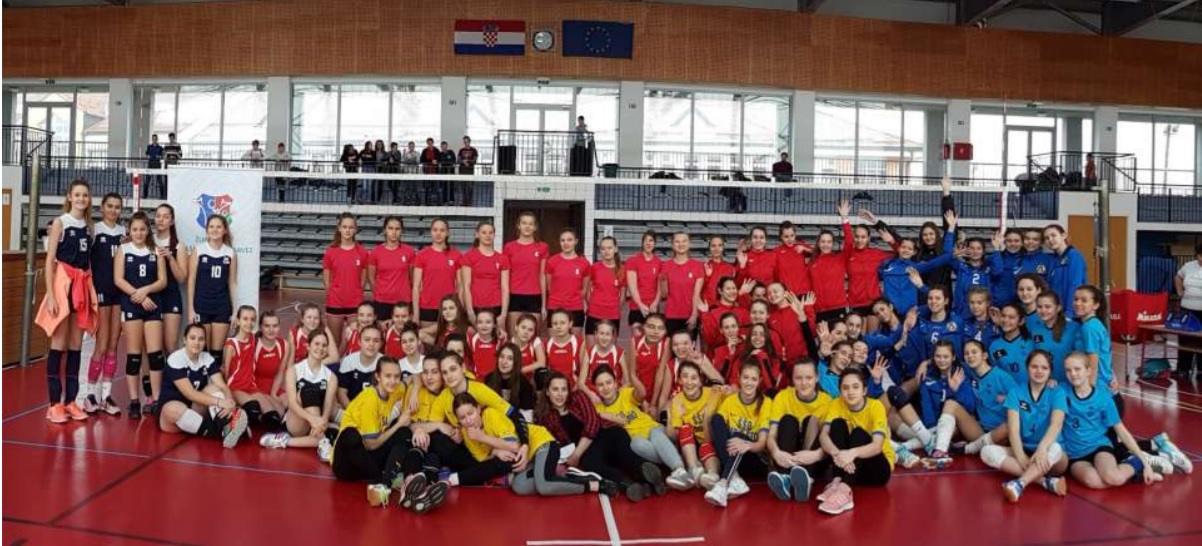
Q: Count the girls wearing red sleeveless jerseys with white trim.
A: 12